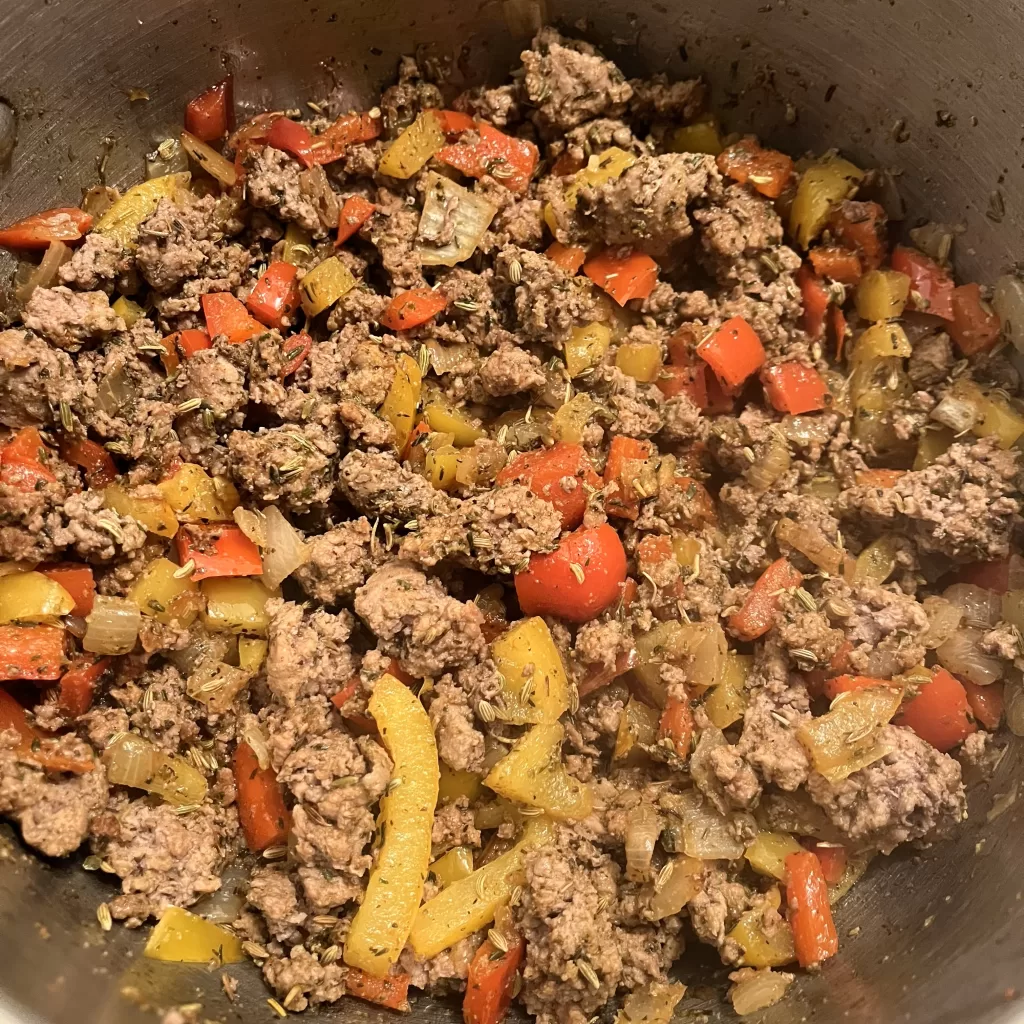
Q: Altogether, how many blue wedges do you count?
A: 0